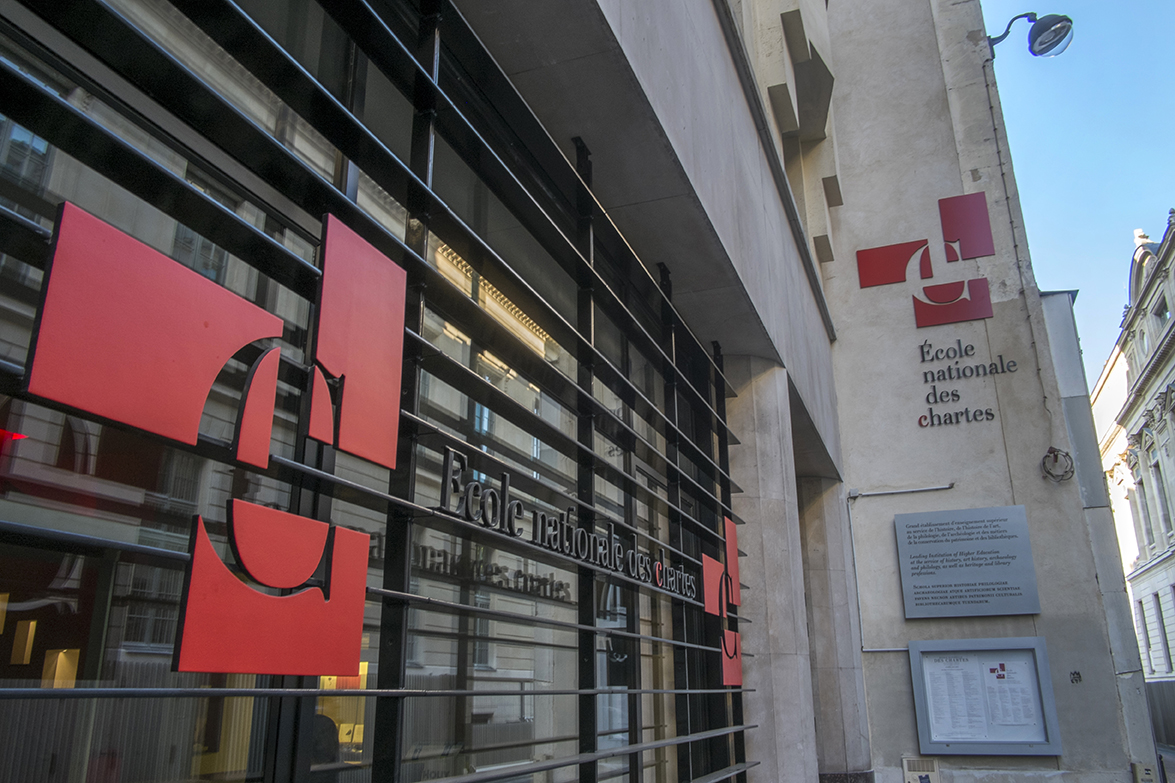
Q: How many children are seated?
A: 0